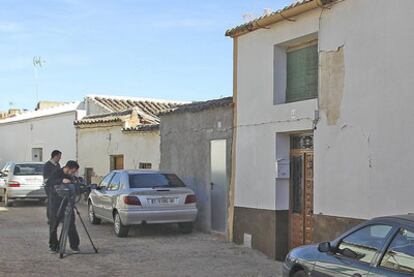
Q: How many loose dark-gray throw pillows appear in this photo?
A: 0